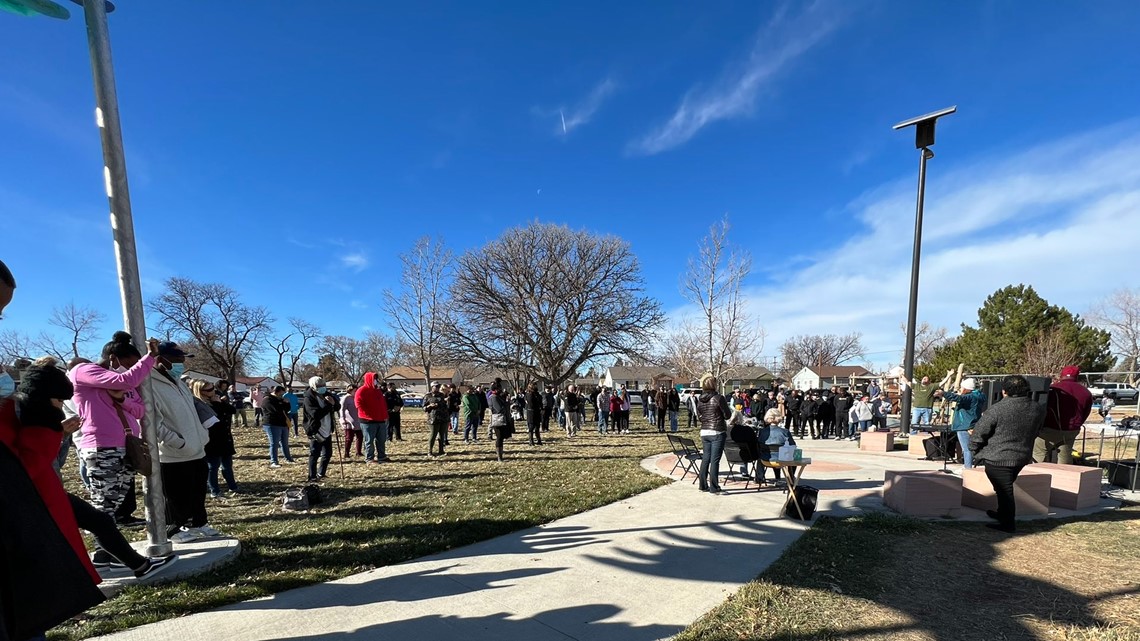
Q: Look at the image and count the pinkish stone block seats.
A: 5